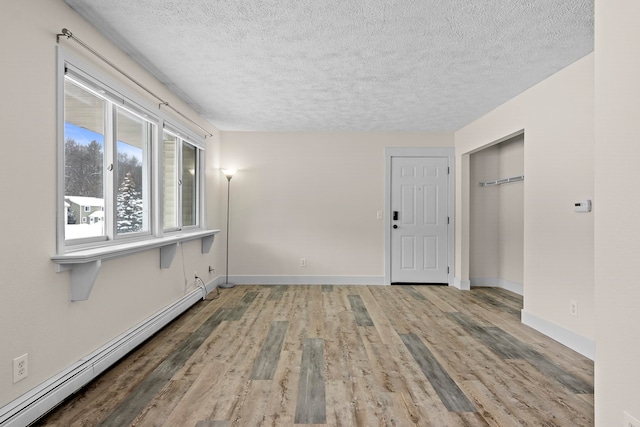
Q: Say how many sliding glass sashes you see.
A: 4